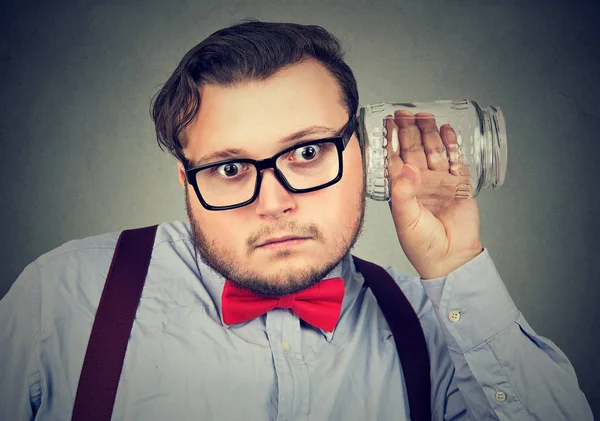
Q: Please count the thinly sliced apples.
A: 0